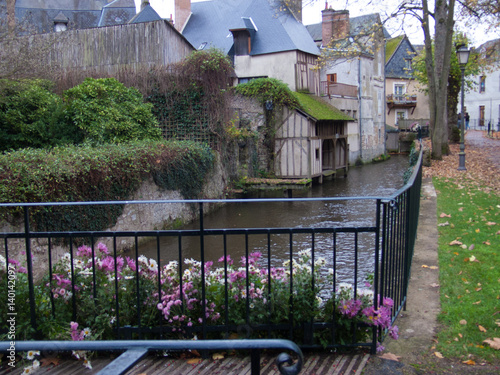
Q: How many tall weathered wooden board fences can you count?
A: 1